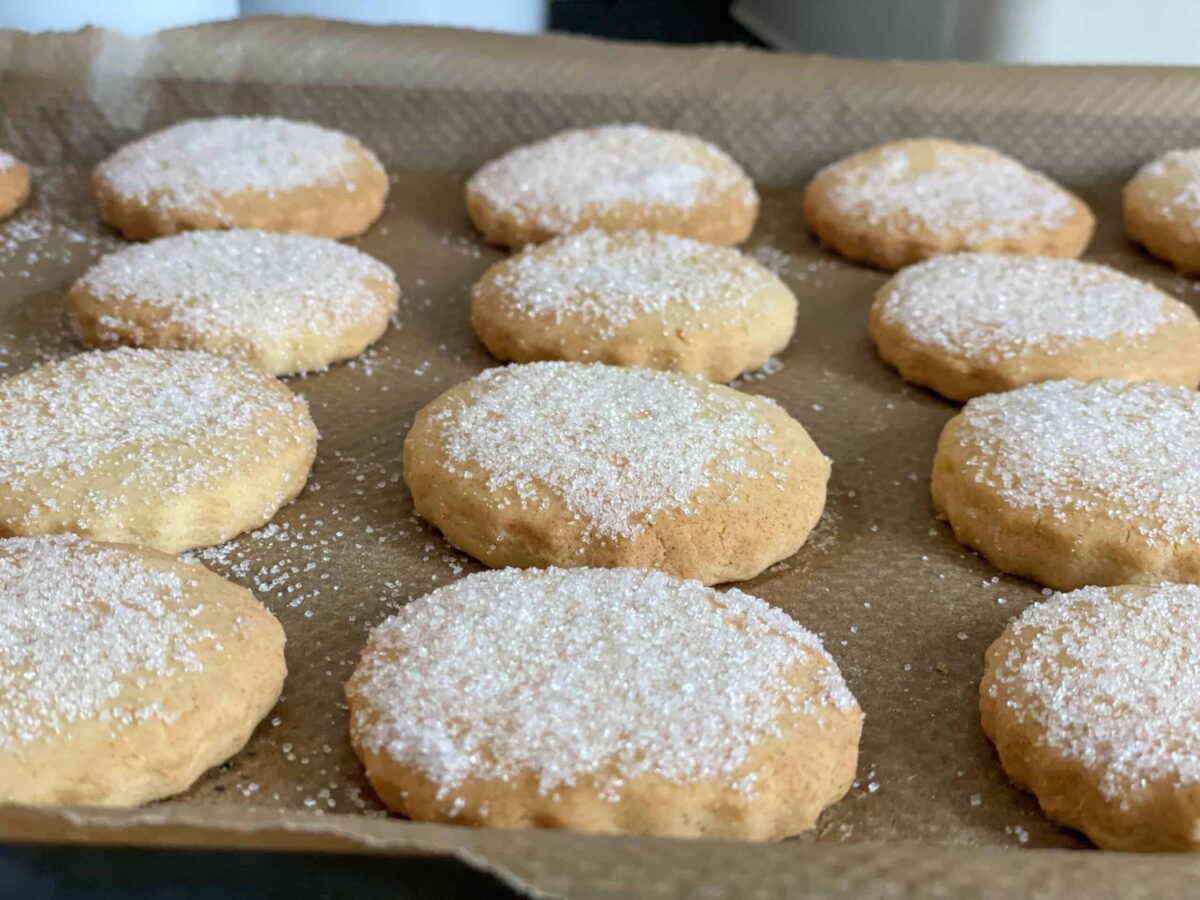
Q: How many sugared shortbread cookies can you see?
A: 14